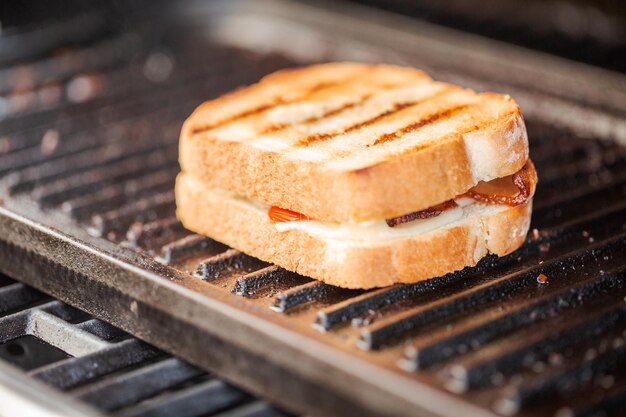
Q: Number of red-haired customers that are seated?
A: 0